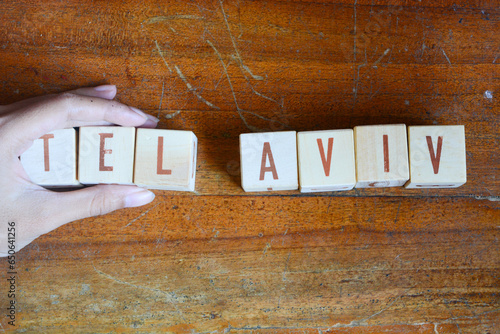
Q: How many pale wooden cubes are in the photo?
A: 7